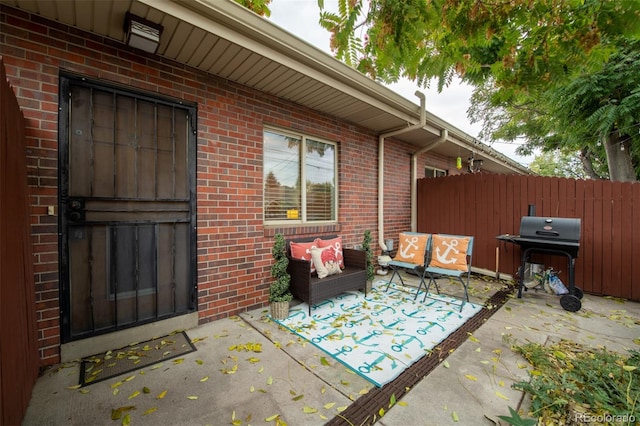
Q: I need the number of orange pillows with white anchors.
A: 2